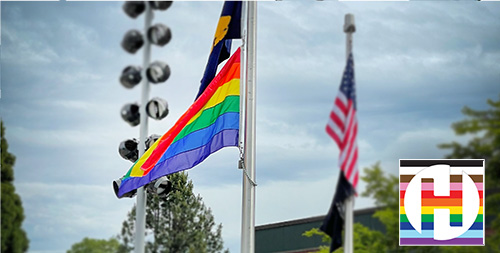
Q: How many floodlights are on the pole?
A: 12